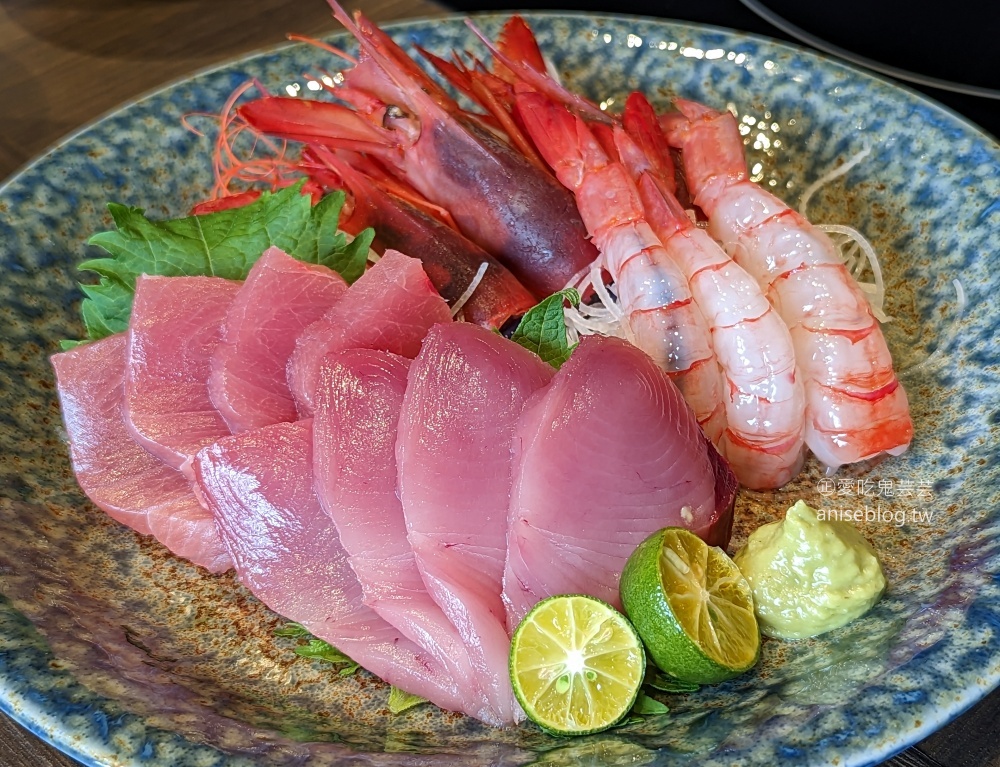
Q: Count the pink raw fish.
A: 8